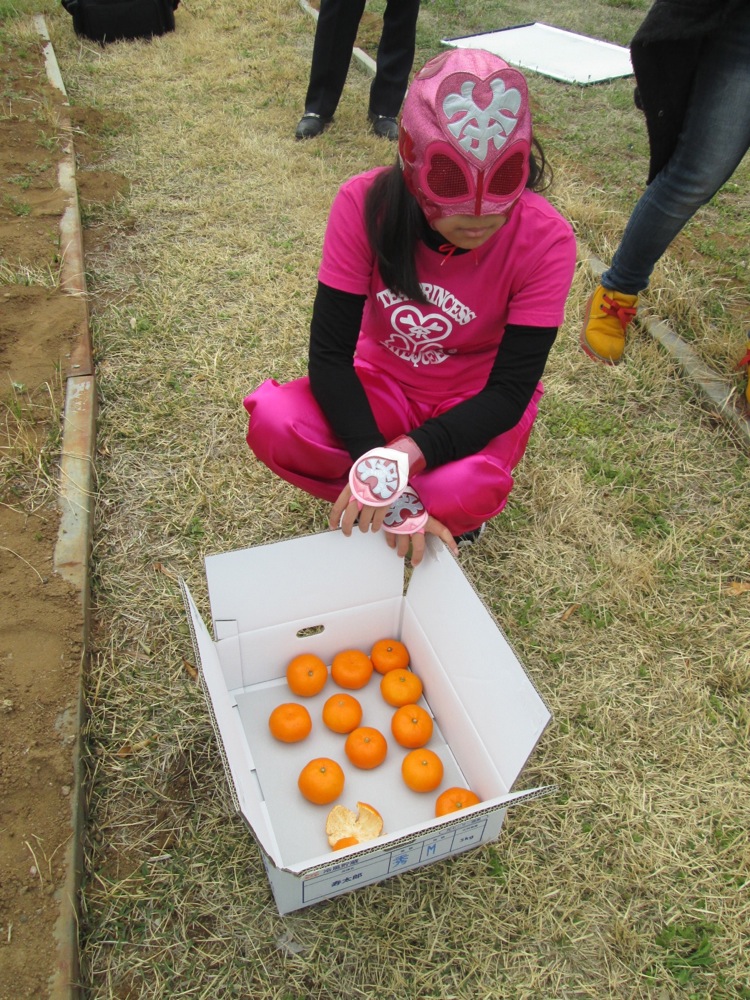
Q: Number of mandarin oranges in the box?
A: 11